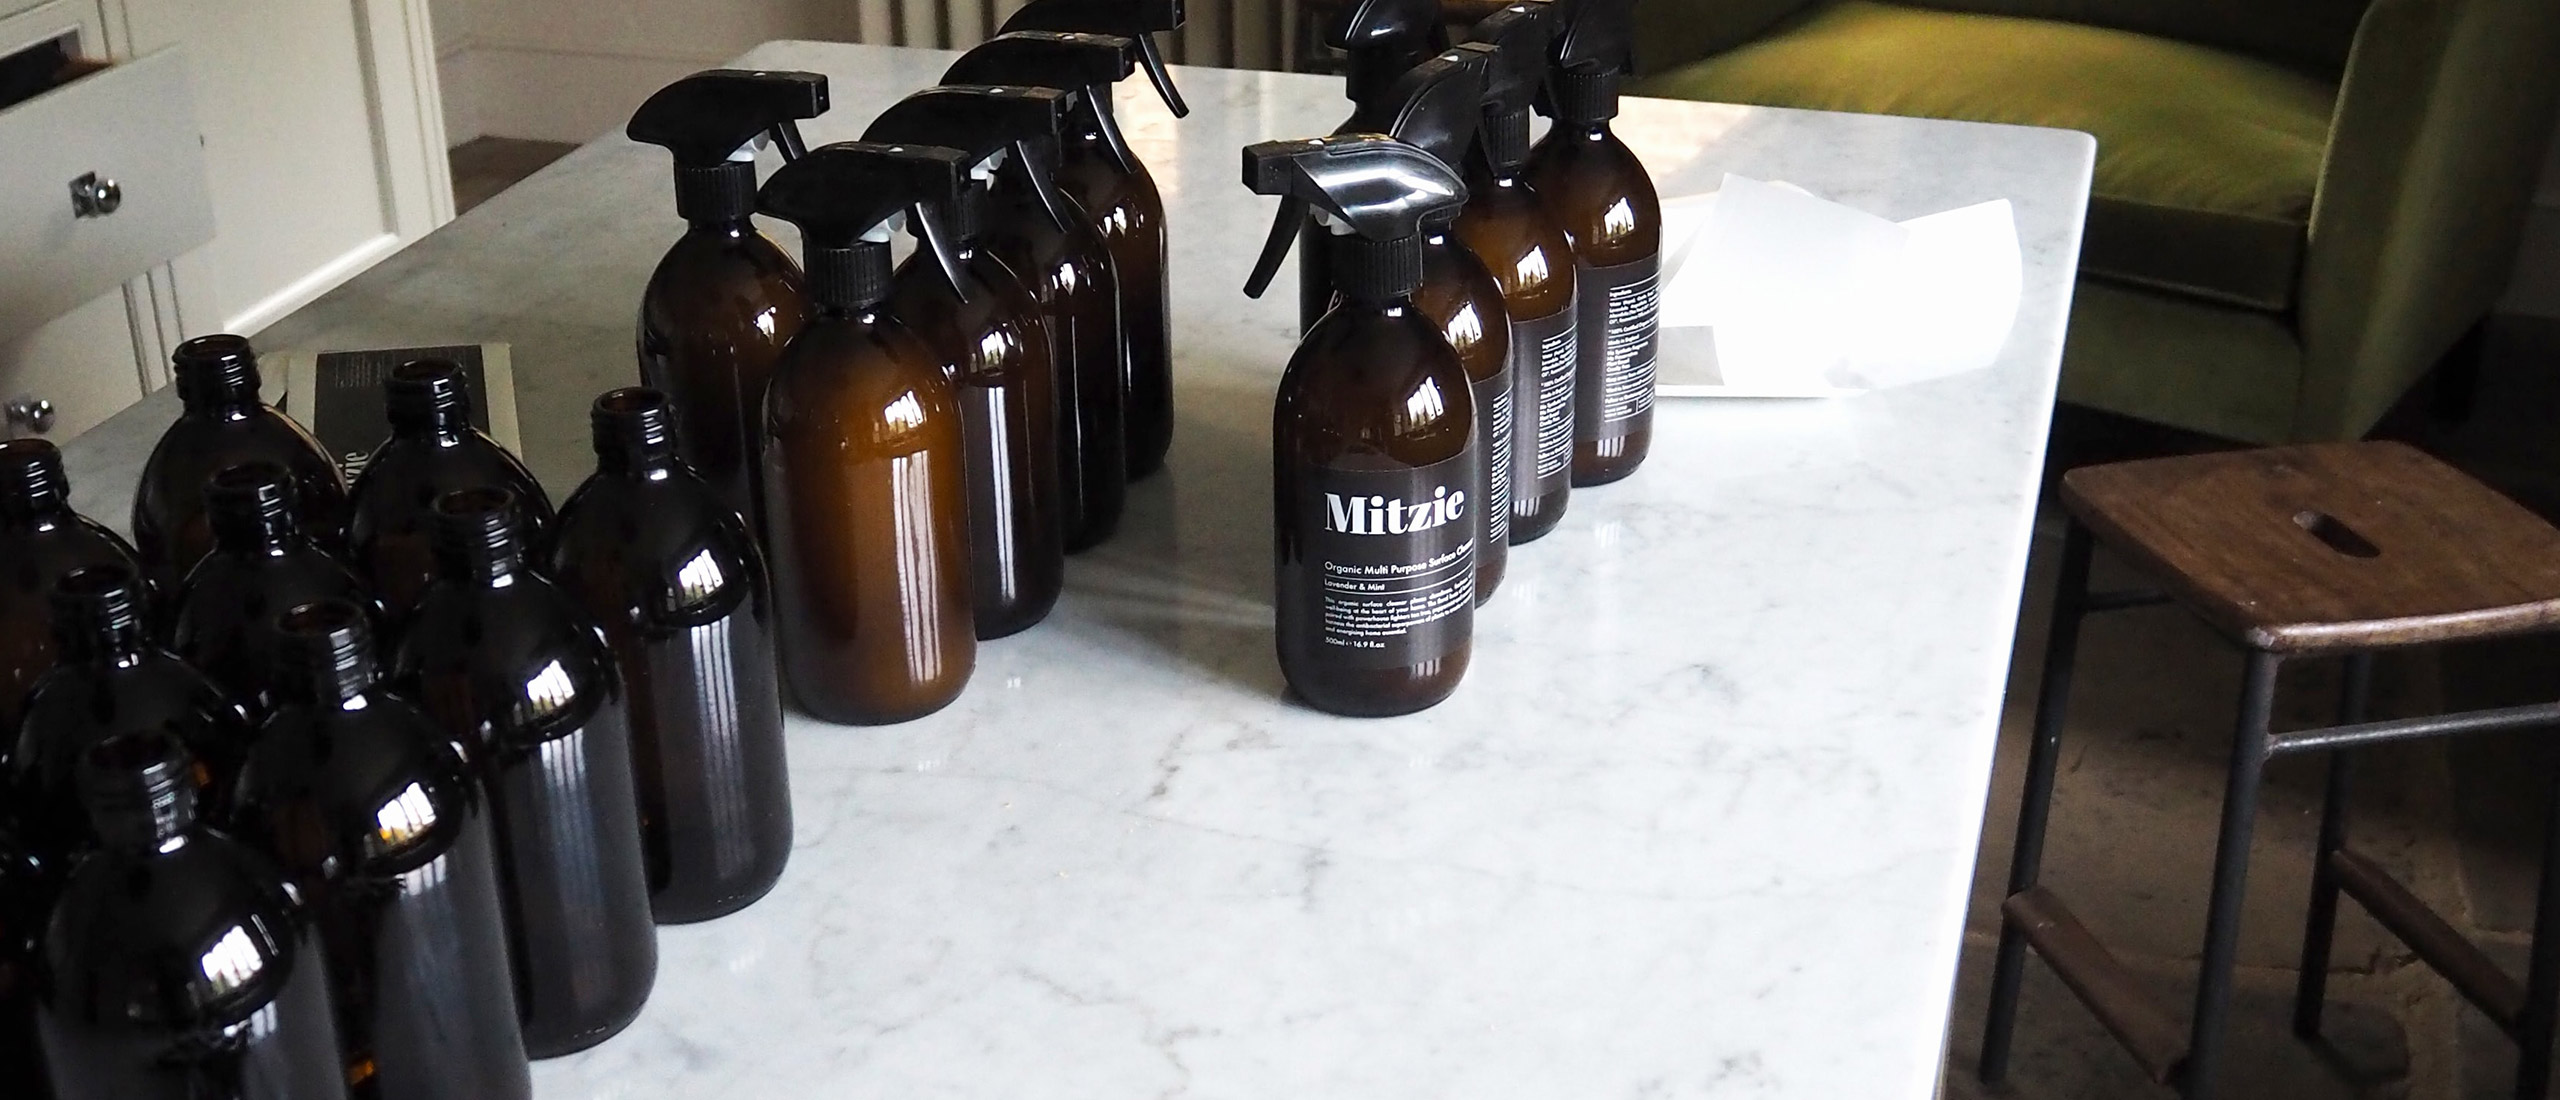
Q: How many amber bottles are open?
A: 9